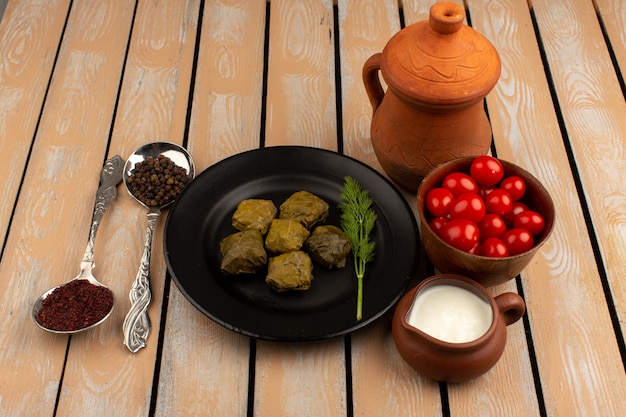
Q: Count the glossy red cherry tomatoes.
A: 15